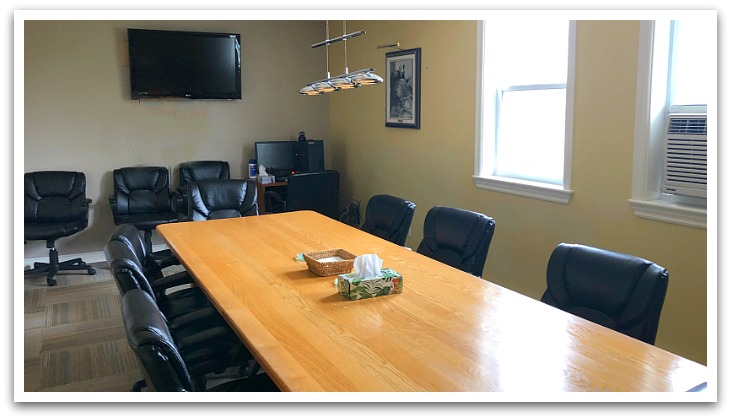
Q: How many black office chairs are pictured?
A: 11